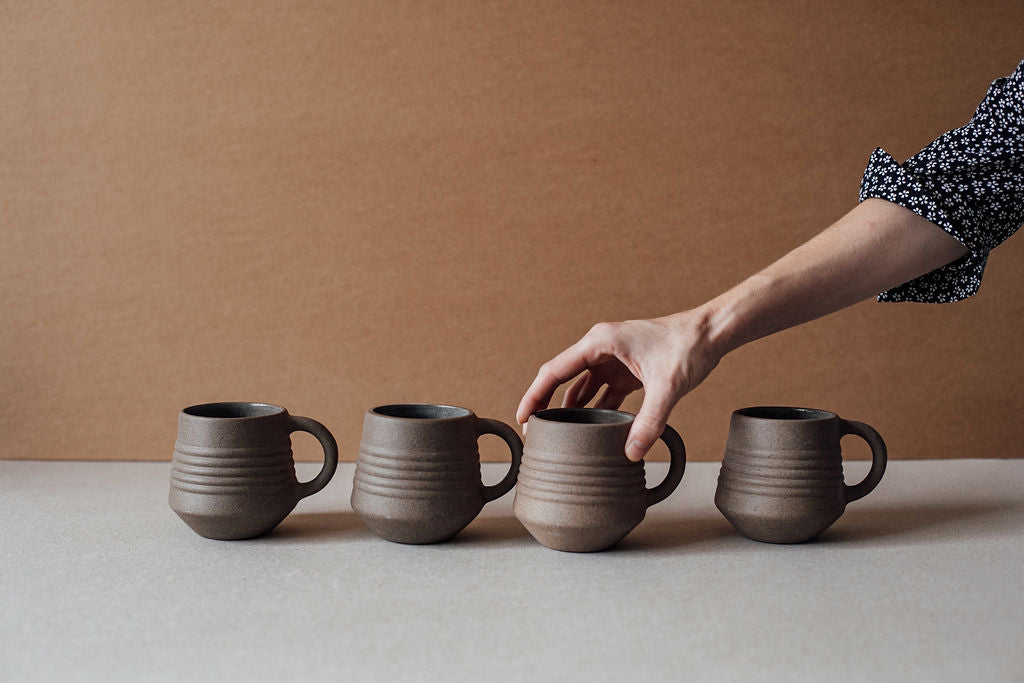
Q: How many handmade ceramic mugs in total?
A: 4